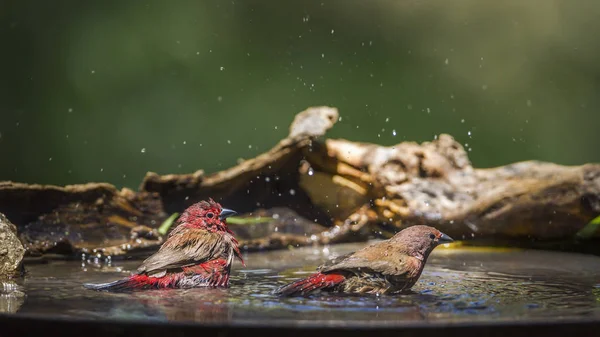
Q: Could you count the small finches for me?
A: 2